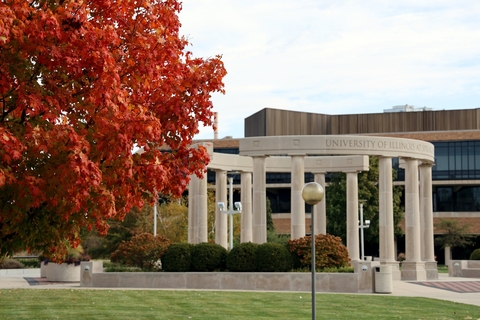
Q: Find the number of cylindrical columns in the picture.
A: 11